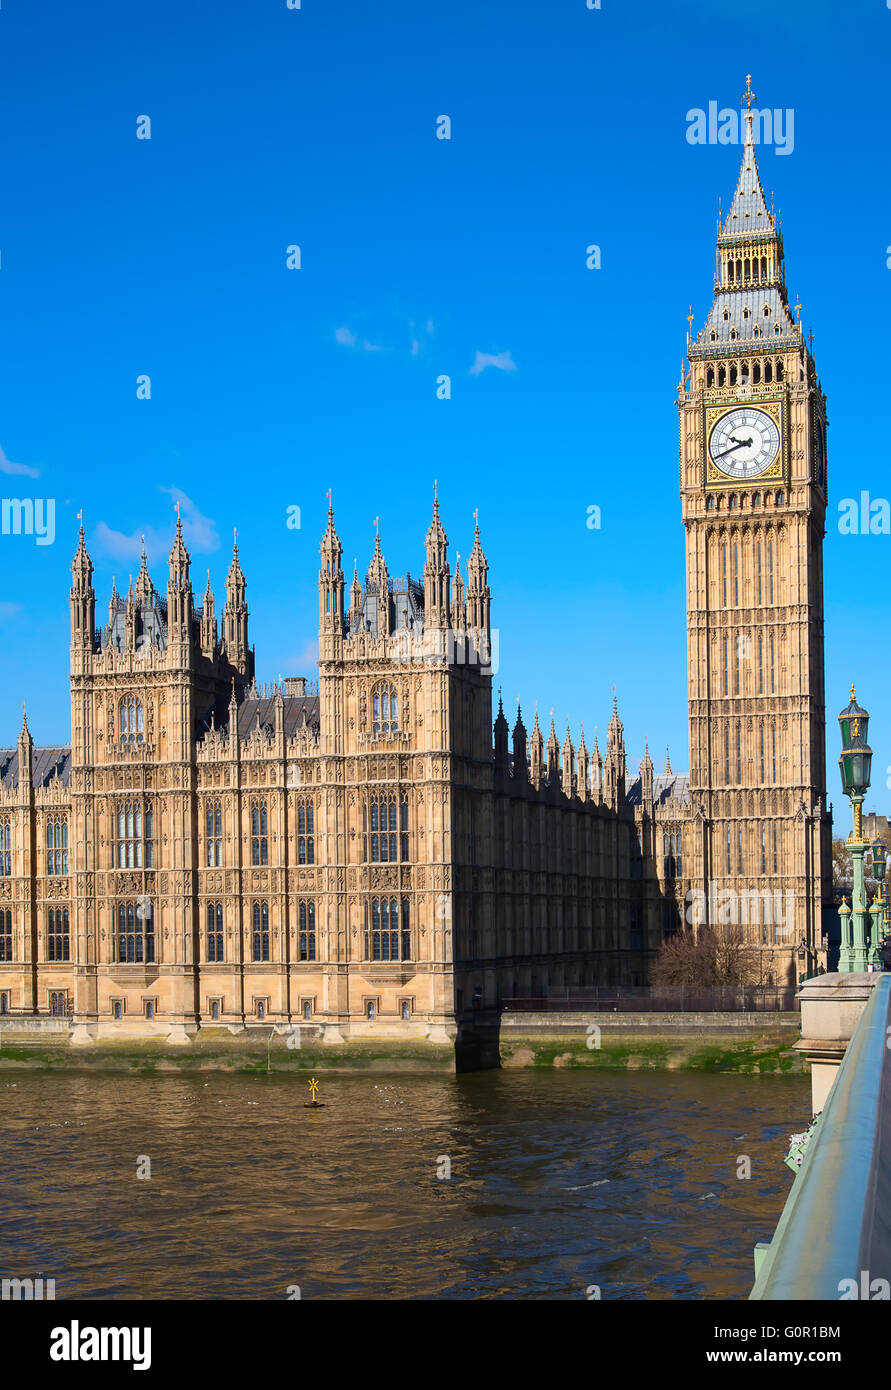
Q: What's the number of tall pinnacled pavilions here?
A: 2